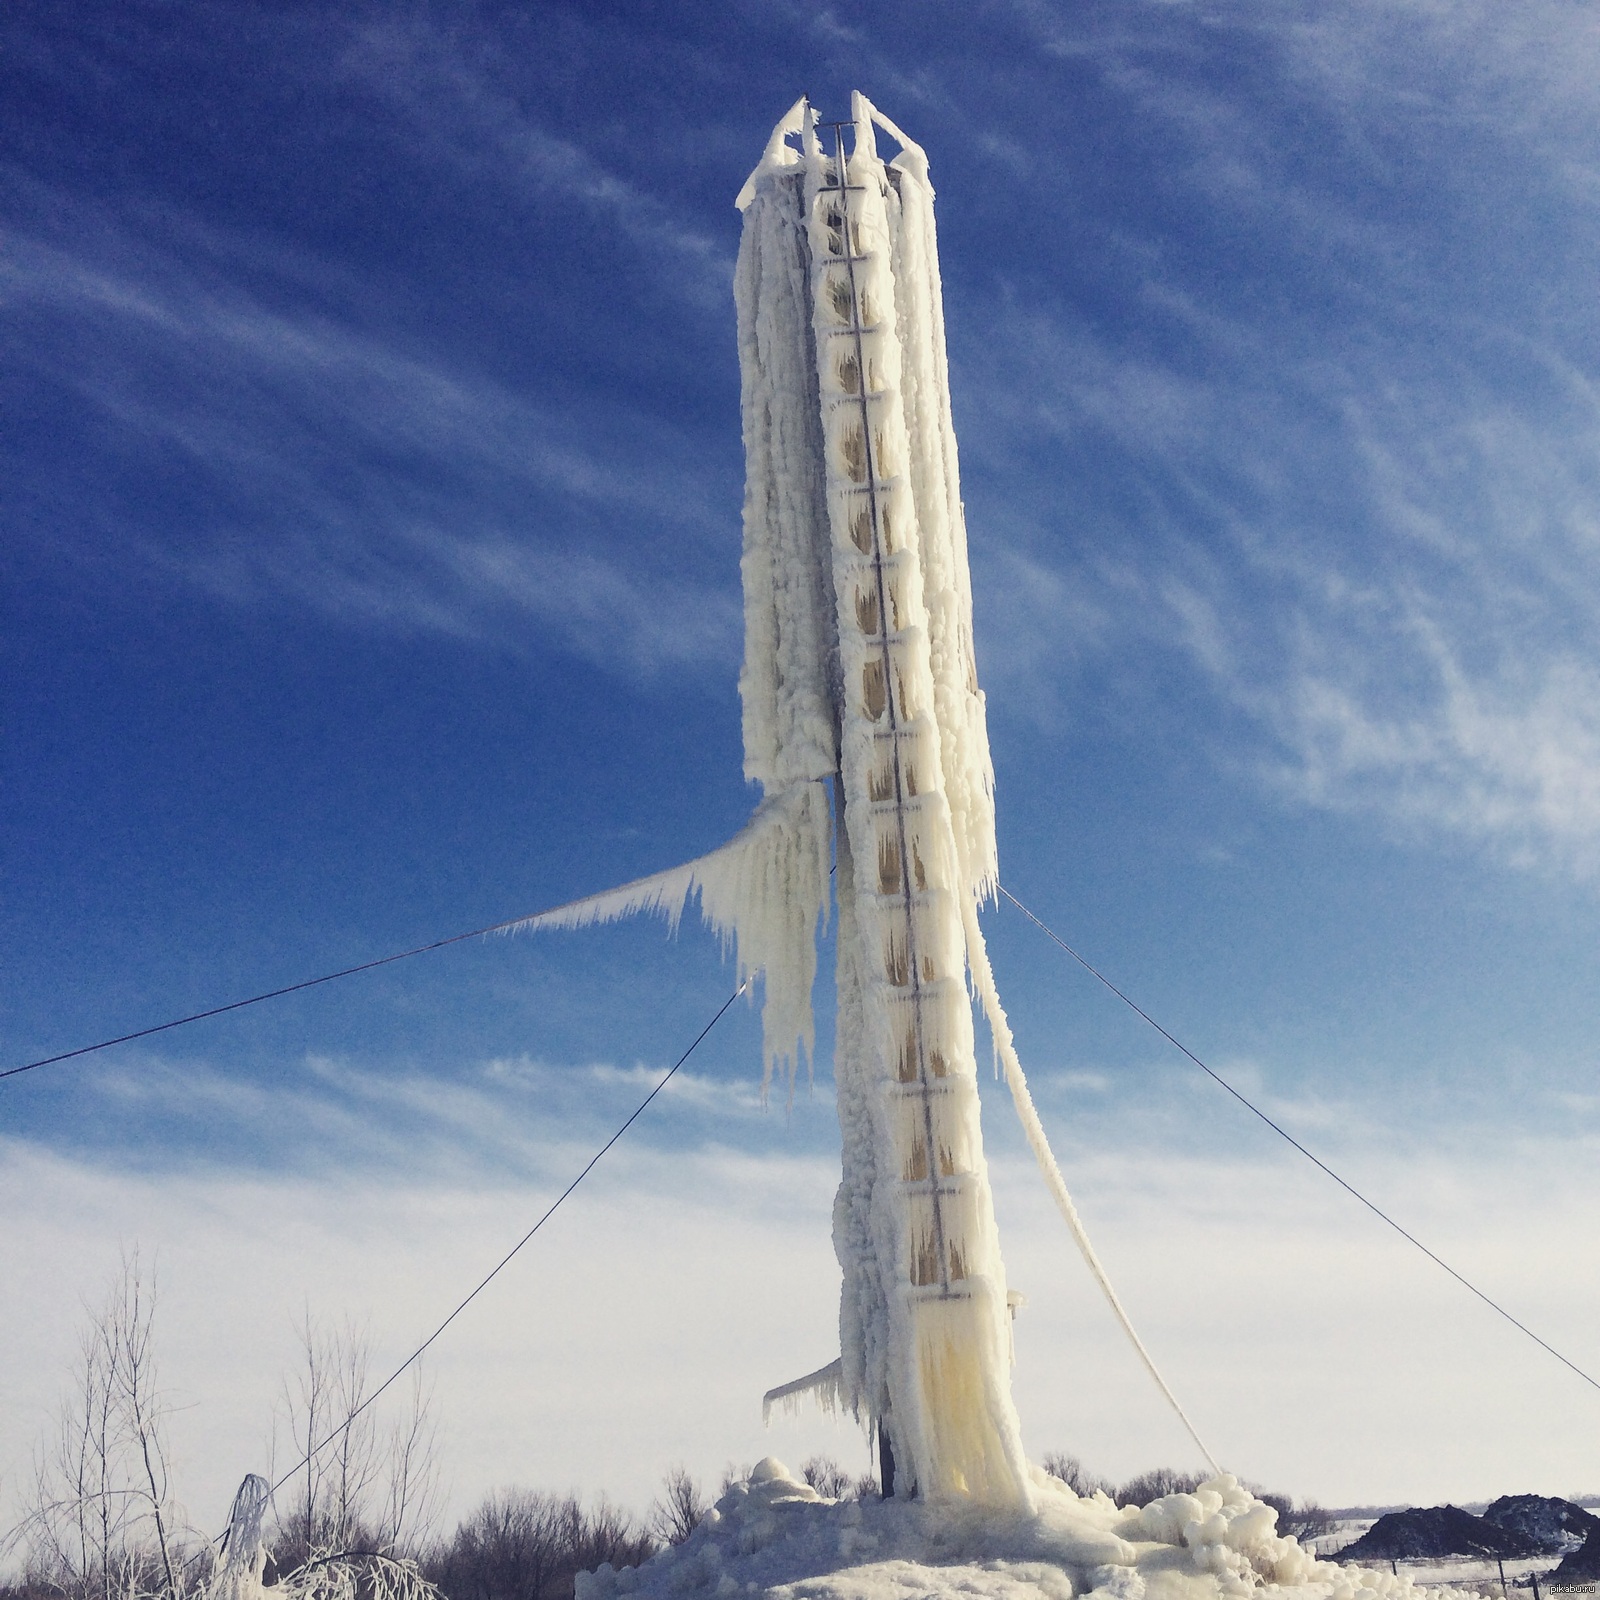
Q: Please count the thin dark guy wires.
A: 3